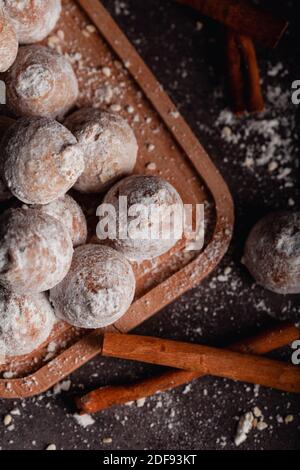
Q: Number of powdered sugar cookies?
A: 12